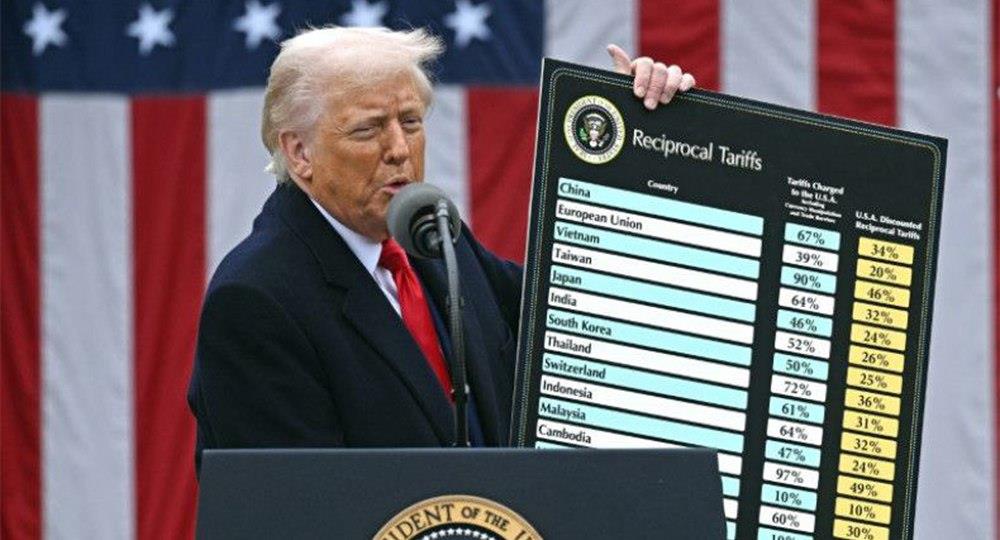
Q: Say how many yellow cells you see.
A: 14